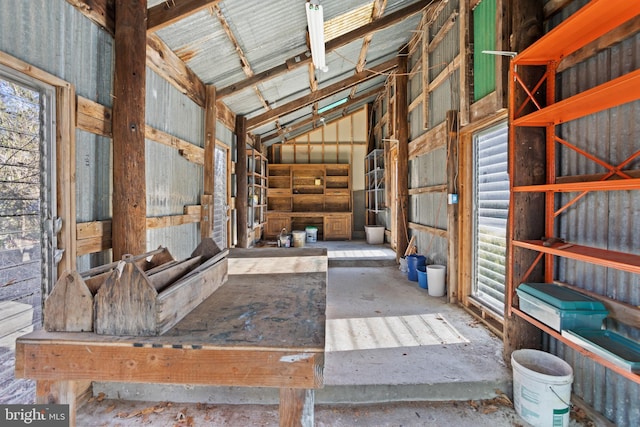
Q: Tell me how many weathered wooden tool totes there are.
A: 2